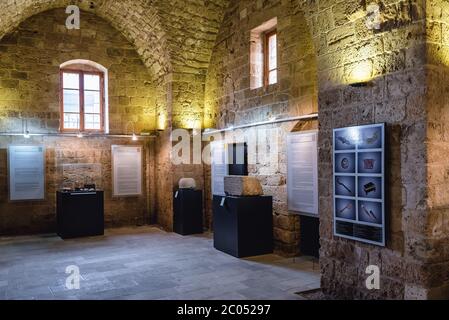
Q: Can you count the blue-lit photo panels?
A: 8